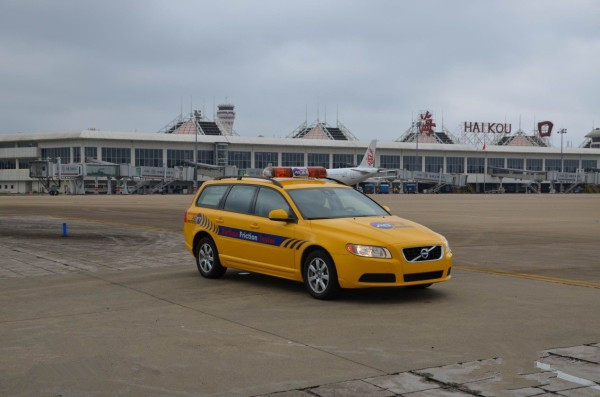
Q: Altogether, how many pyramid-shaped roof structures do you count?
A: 4